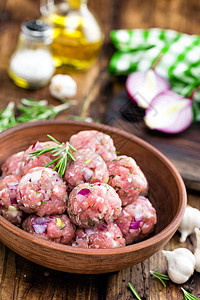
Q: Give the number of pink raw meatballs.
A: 11